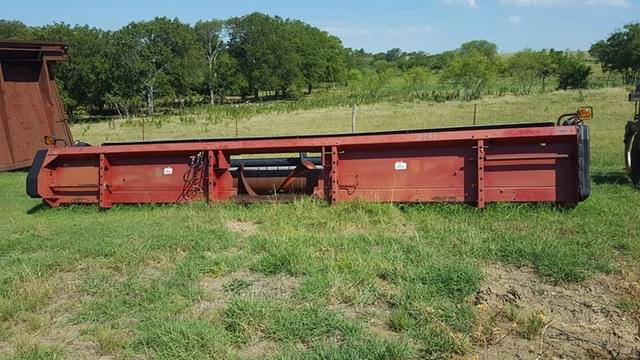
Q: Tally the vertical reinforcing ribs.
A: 4